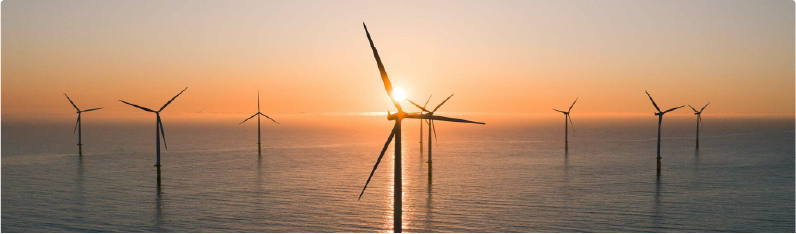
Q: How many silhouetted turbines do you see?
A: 9